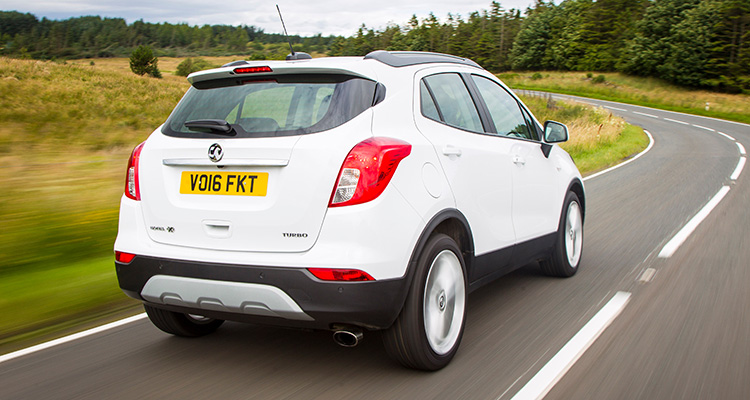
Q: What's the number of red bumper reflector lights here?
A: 2